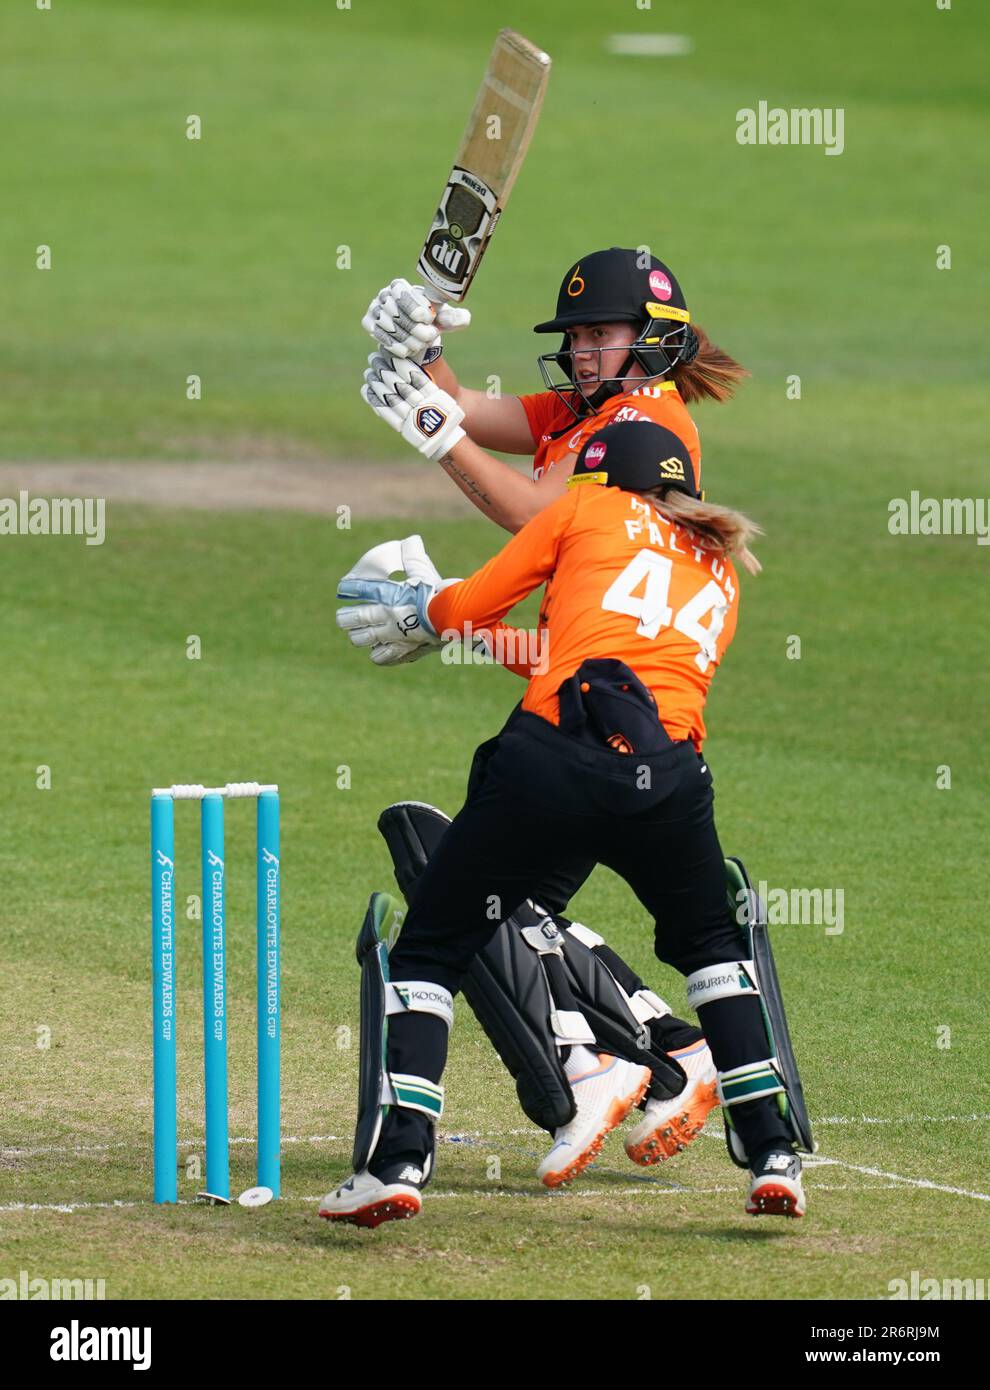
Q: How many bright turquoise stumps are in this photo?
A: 3